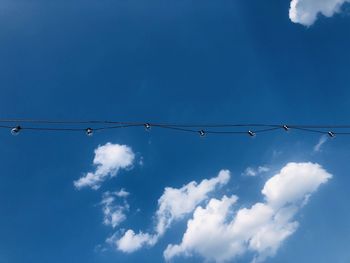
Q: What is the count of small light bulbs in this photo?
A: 7